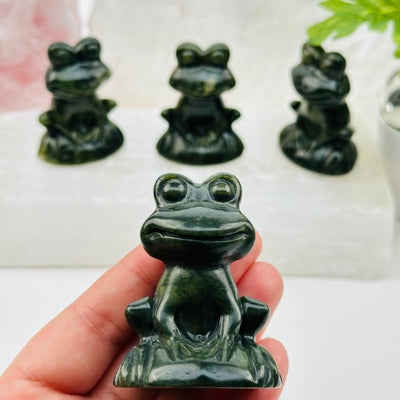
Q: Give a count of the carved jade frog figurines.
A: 4